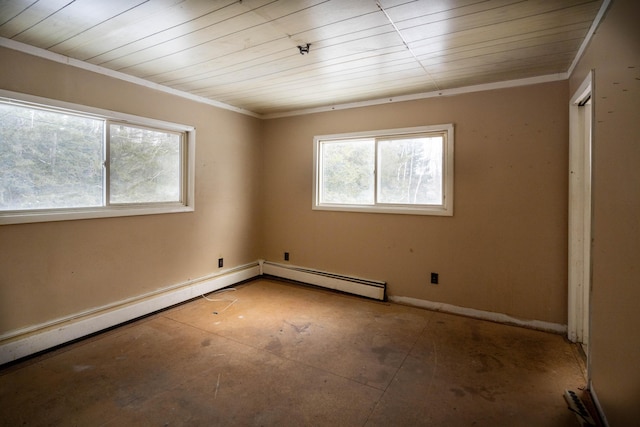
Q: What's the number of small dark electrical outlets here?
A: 3